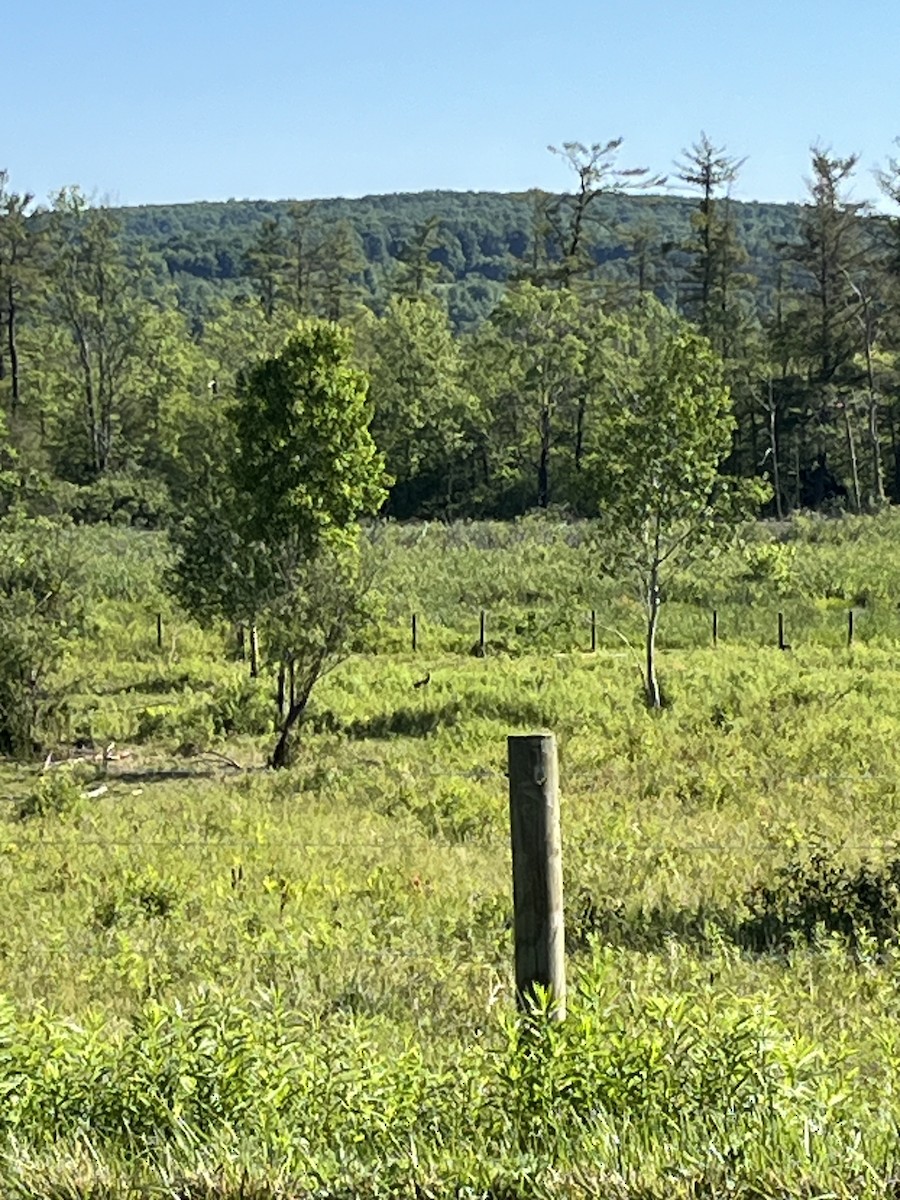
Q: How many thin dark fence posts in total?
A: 7